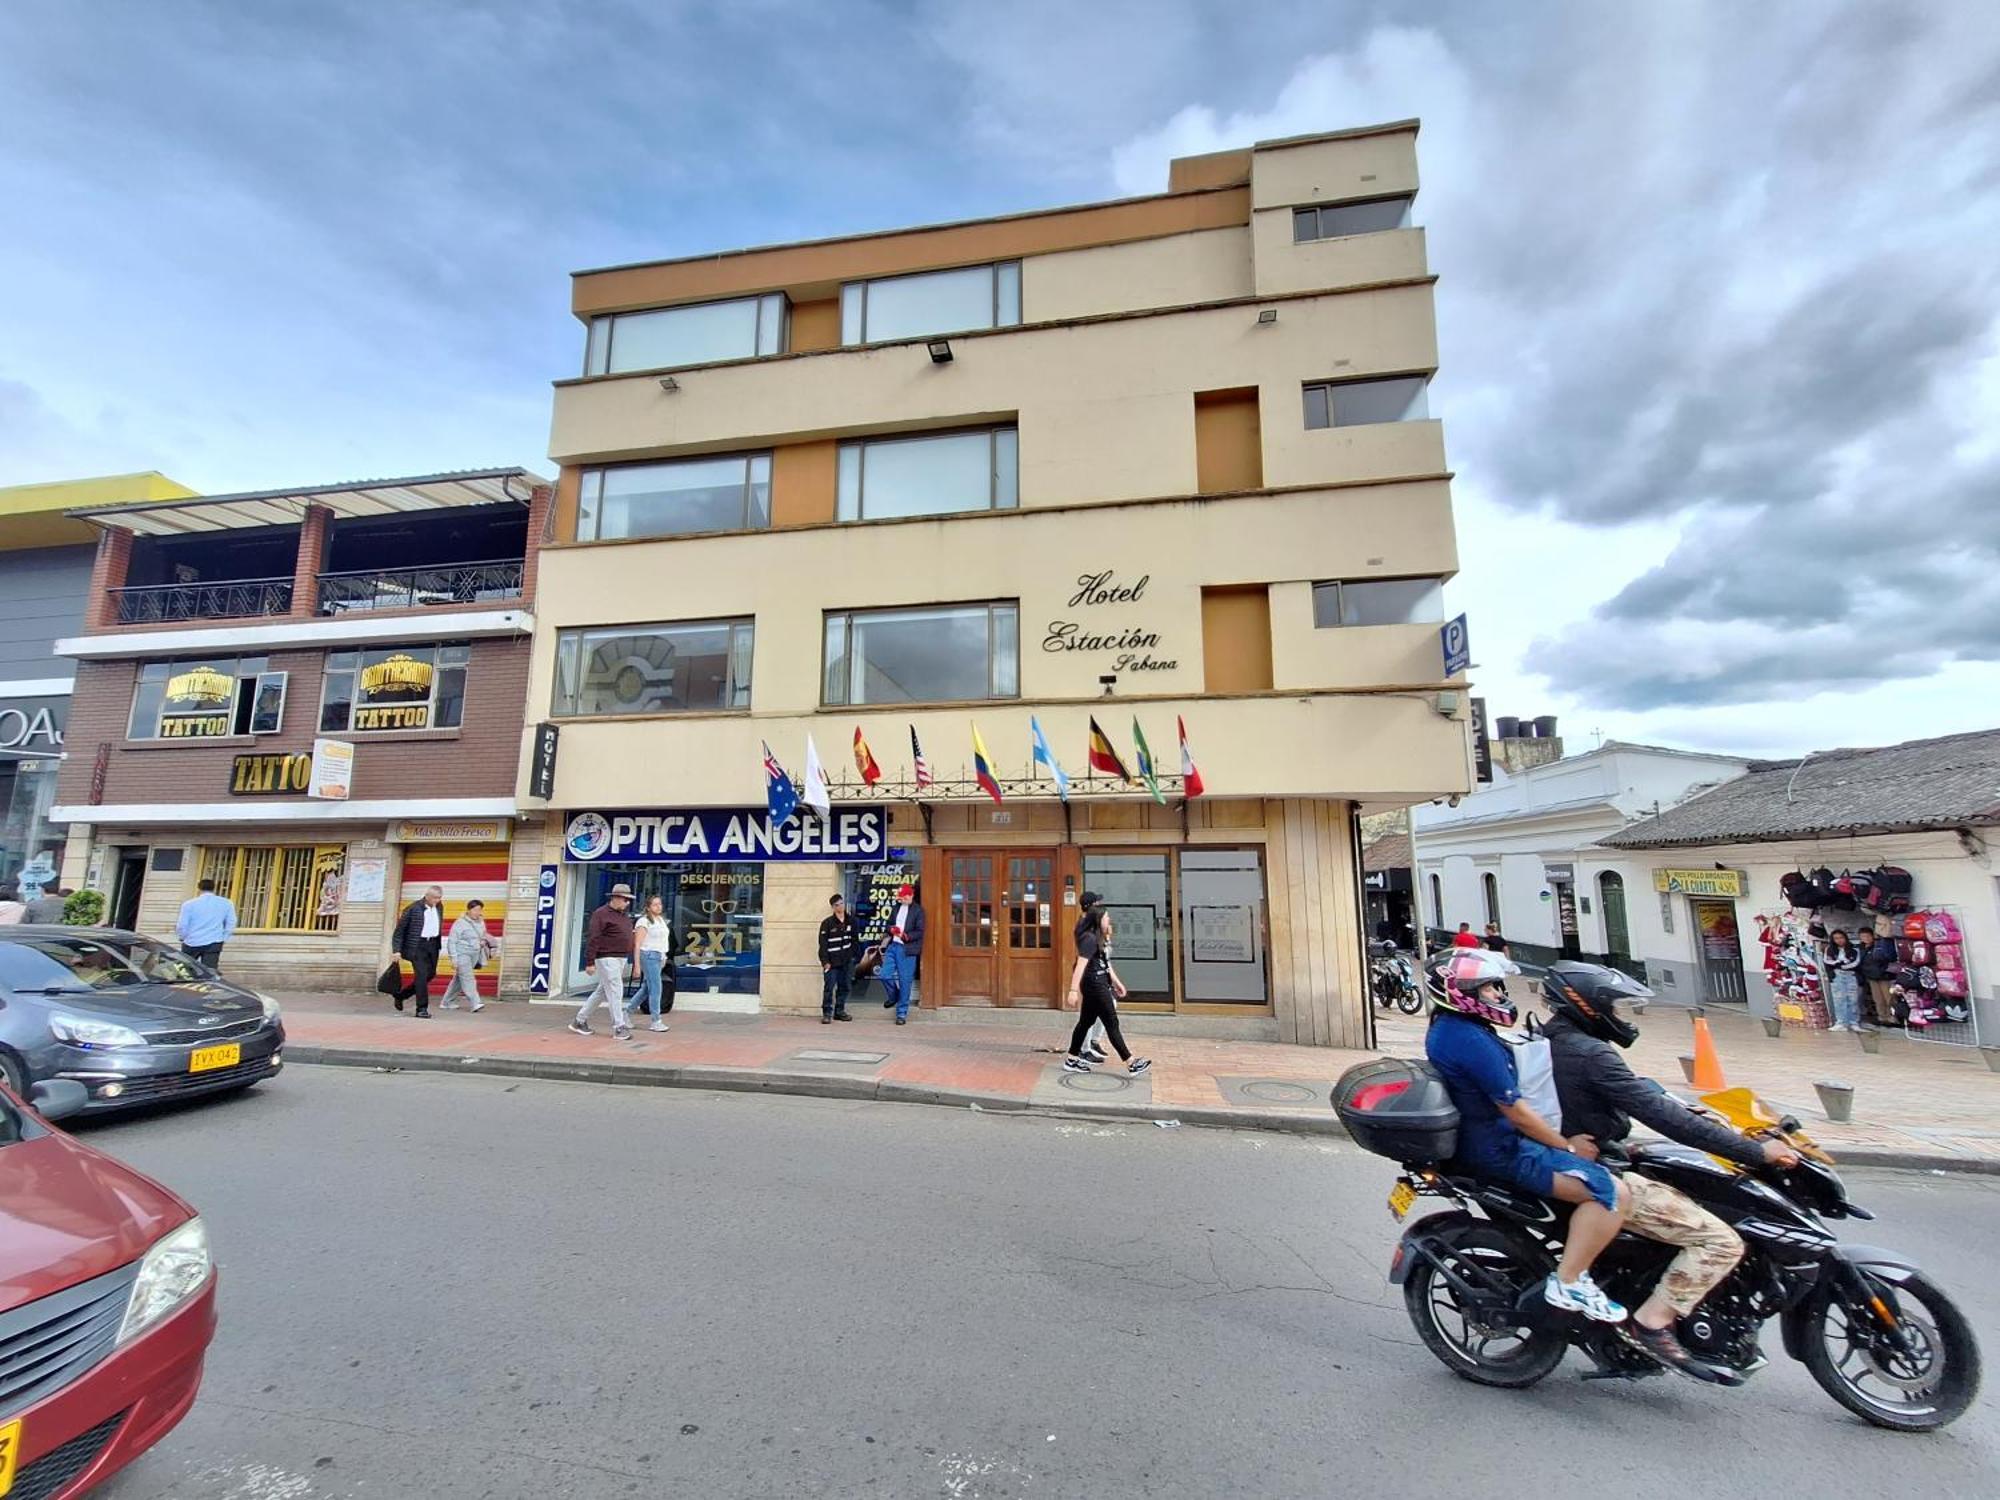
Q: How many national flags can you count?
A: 9